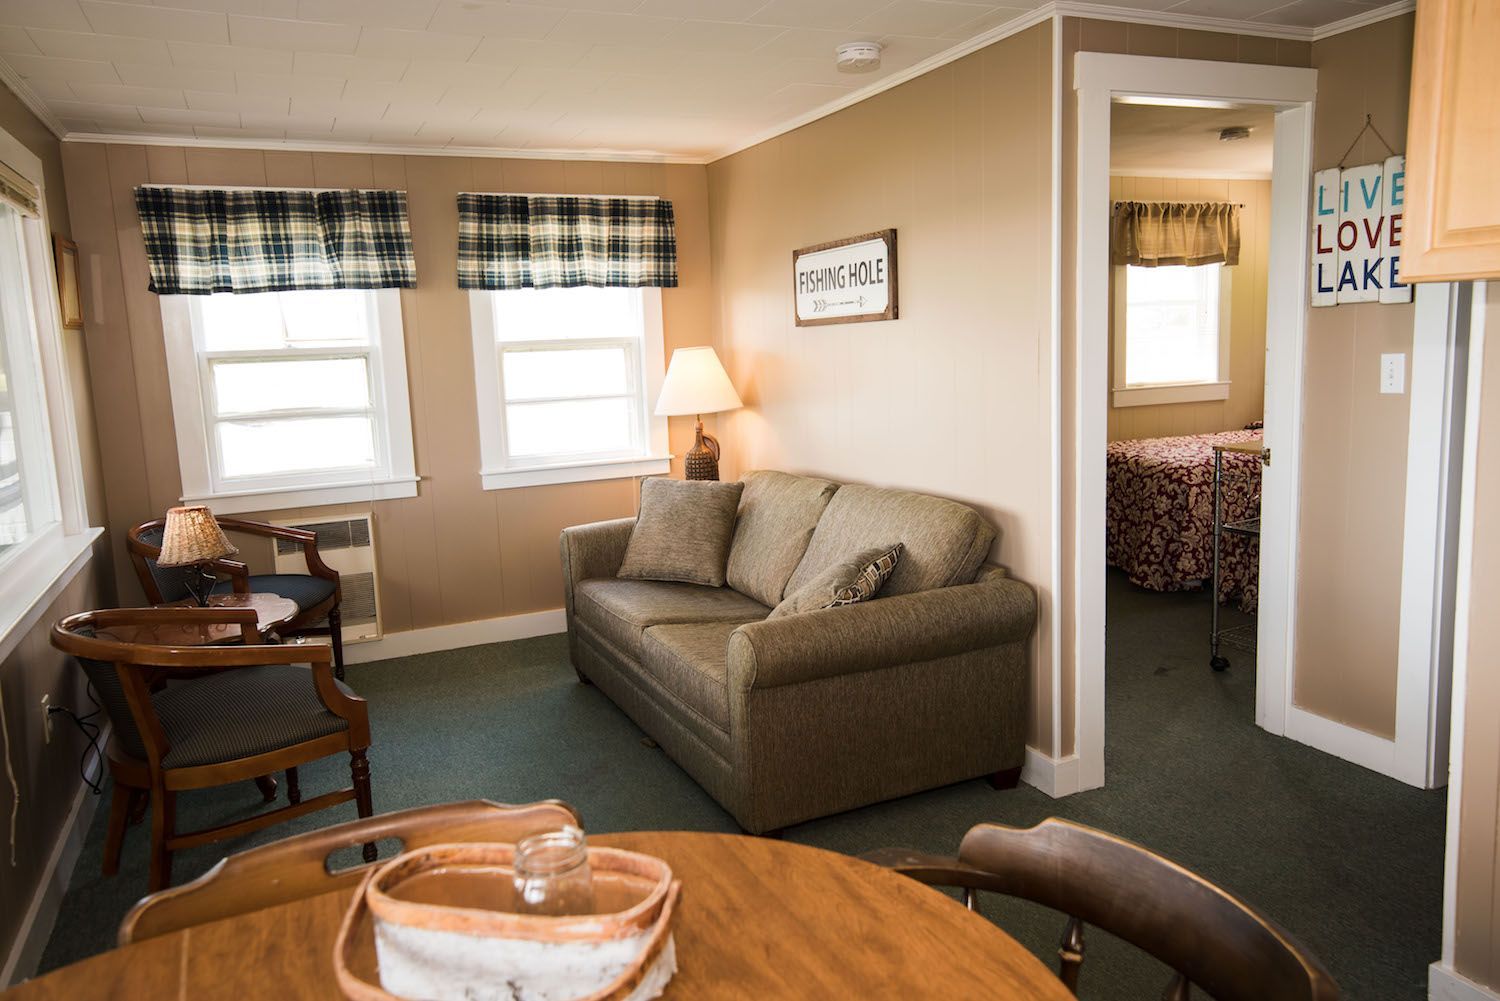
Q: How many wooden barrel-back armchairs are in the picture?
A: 2